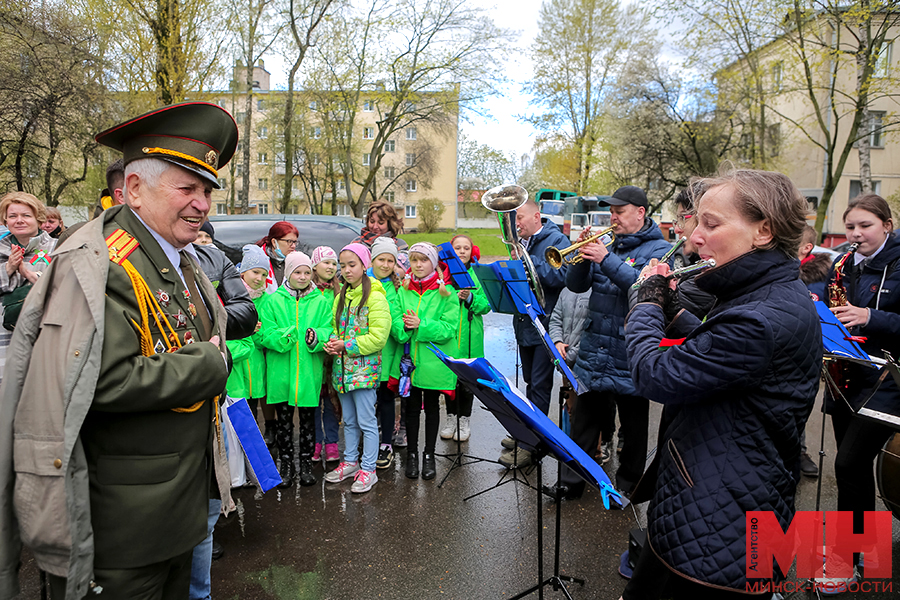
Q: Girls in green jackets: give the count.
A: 6